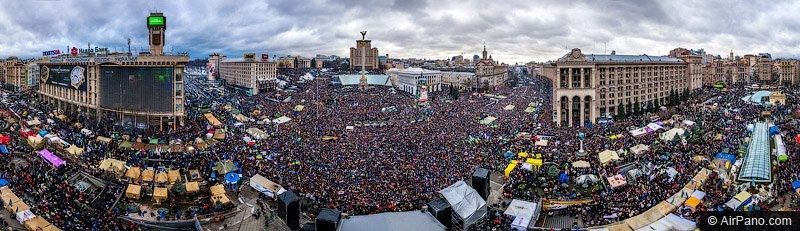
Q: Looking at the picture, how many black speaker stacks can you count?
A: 4